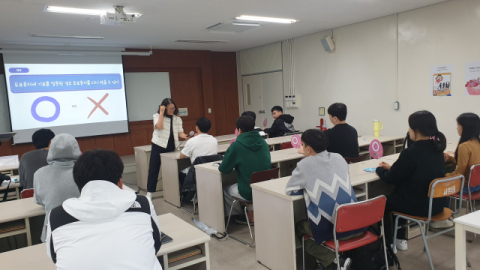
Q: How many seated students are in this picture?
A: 11